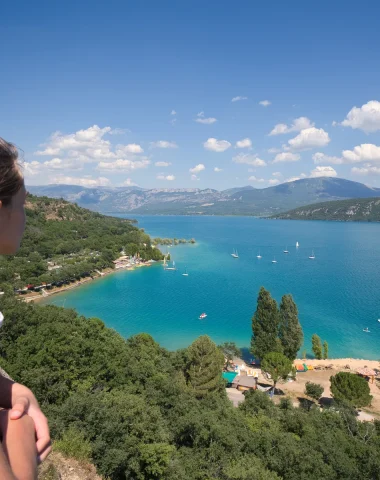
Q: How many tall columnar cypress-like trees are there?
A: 2